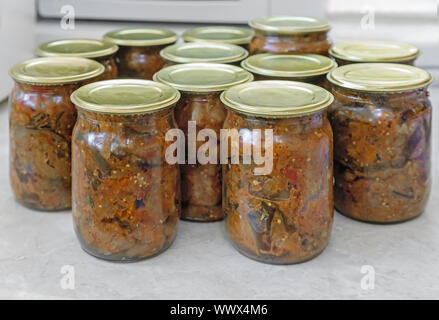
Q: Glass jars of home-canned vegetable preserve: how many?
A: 12